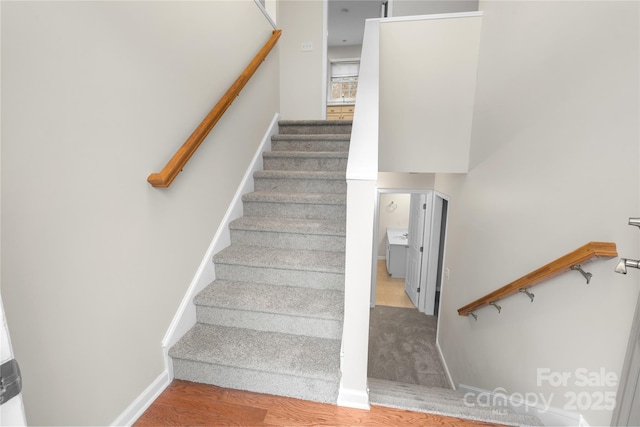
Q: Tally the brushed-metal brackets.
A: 4